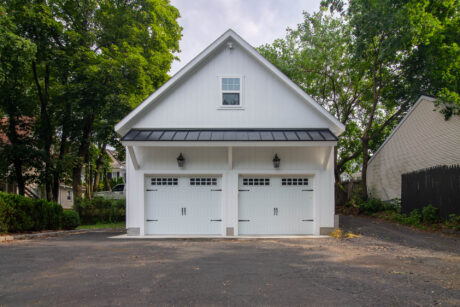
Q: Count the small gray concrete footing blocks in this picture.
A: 3